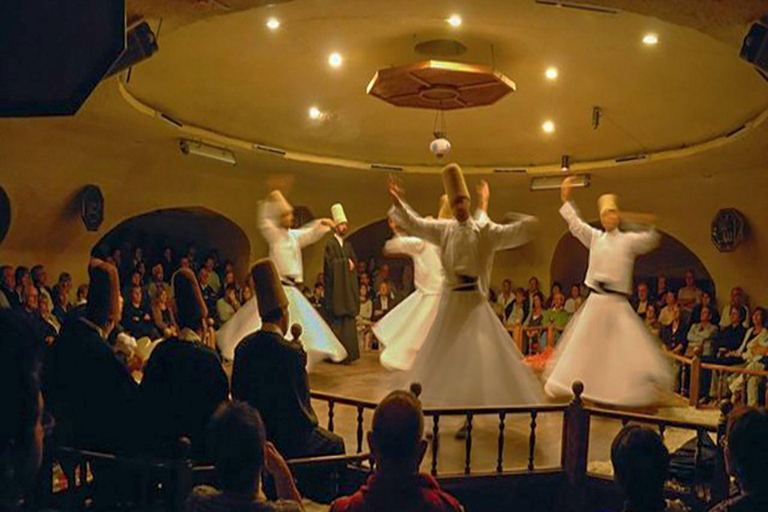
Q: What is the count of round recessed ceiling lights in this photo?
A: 7